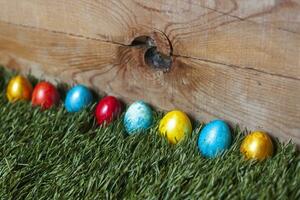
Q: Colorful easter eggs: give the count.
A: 8